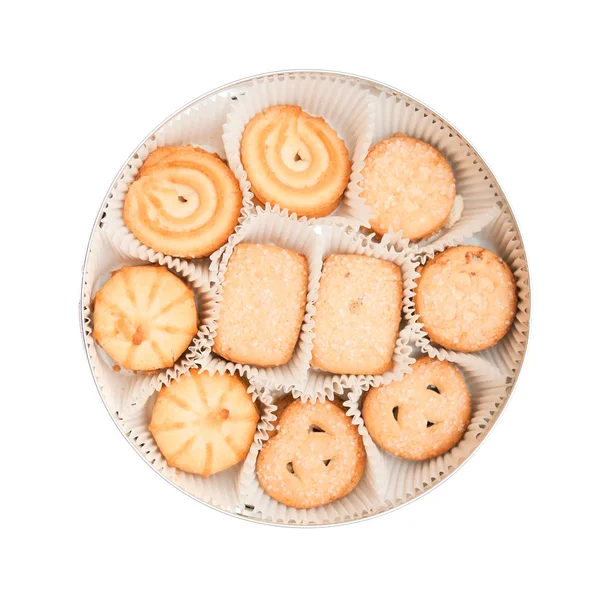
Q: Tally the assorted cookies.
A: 10